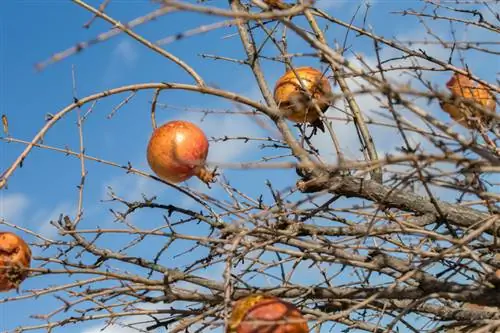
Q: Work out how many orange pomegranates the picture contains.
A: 5